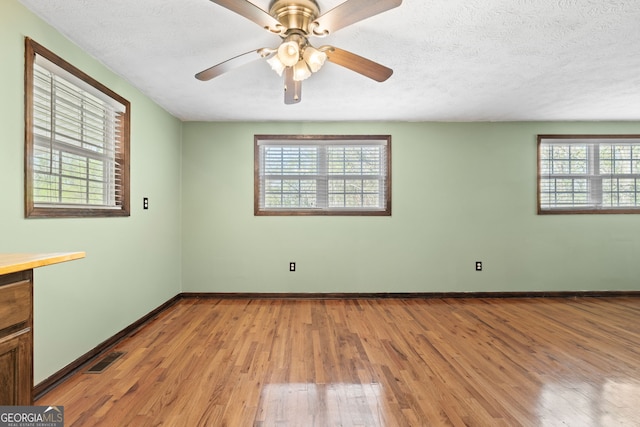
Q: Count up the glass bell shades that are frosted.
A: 4